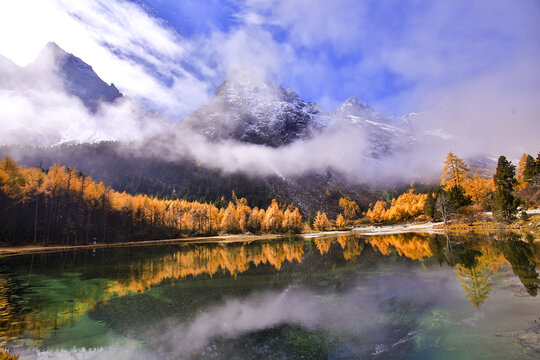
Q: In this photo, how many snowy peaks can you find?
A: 3